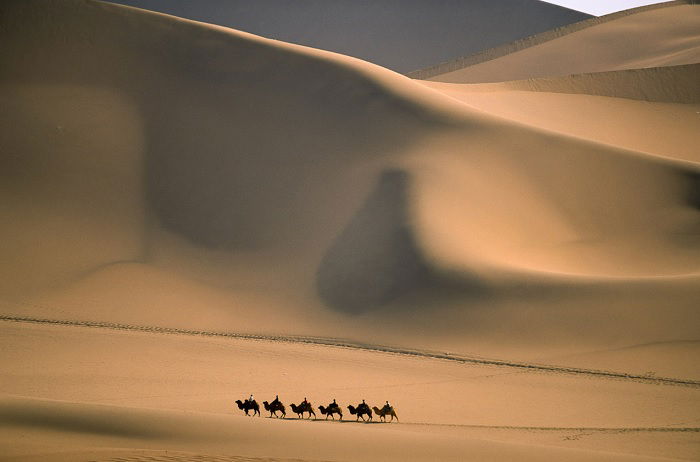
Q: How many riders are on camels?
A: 6